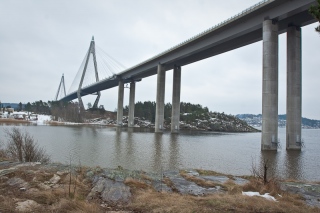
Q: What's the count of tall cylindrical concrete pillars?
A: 6